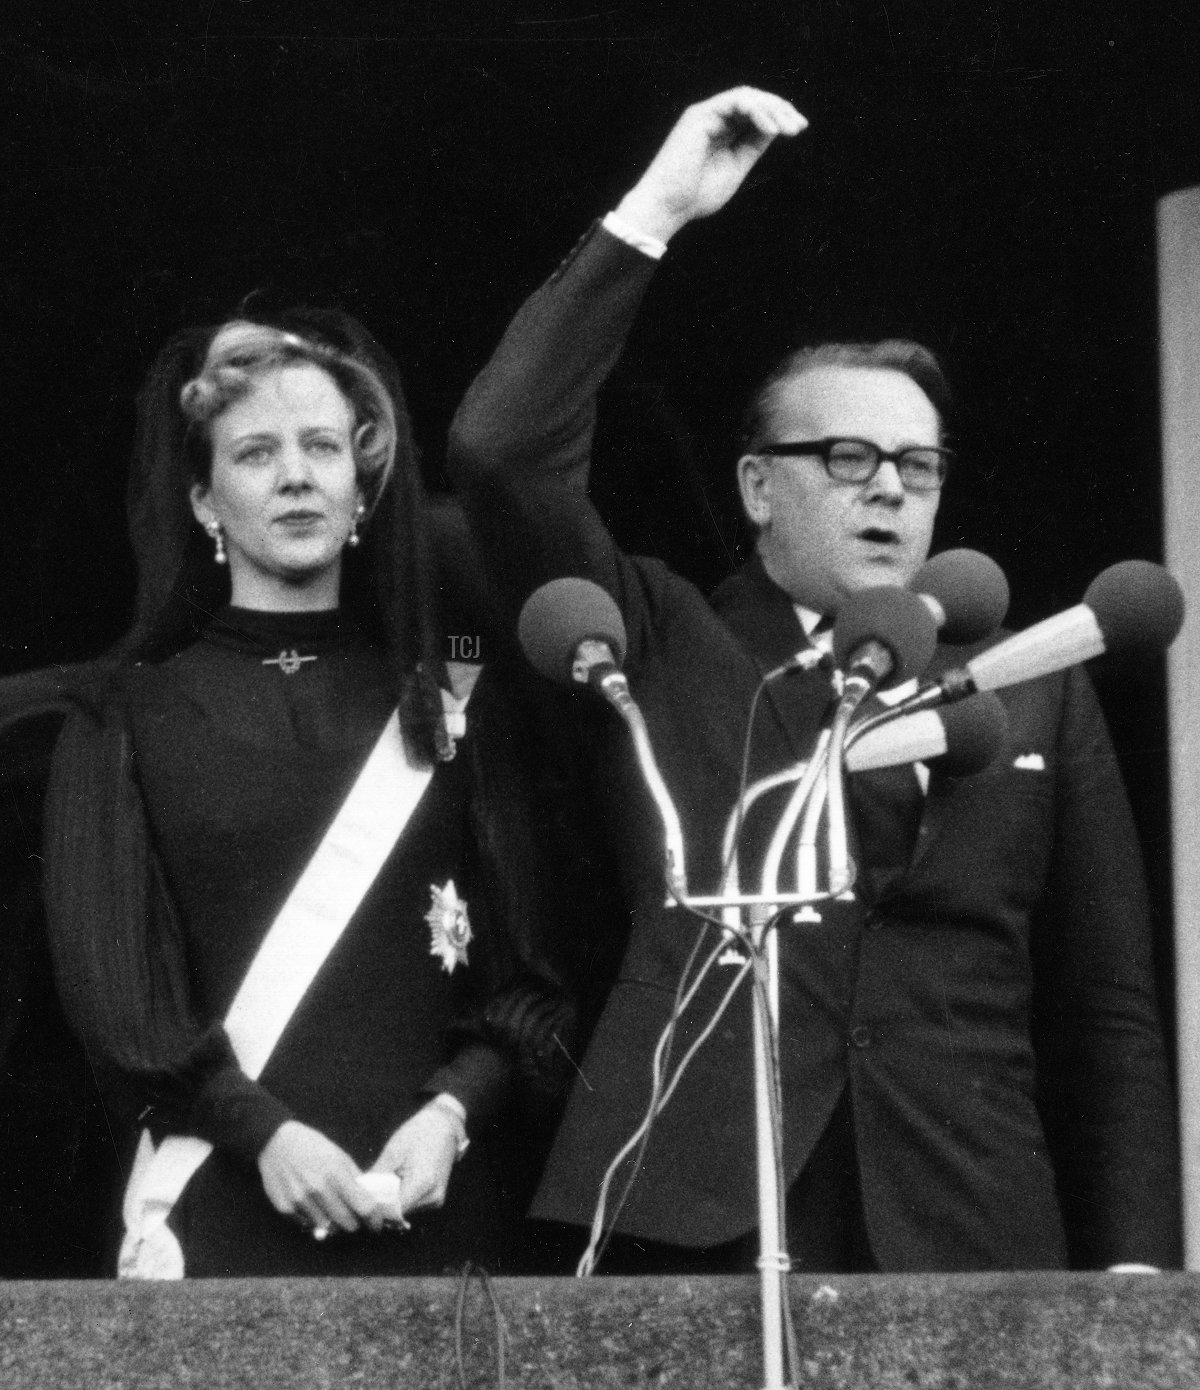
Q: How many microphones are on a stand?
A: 5